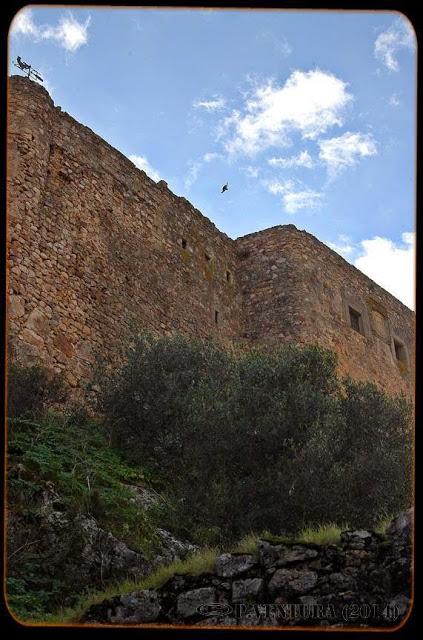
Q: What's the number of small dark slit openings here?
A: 4